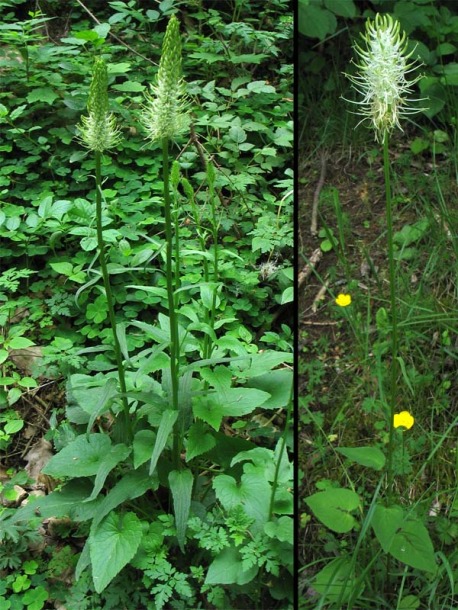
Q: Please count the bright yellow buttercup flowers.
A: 2